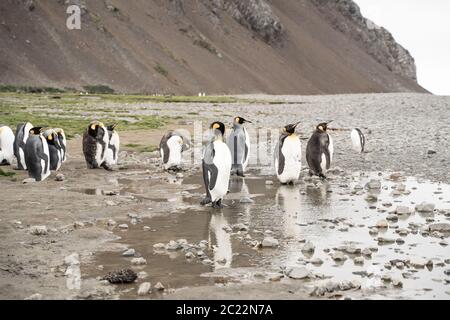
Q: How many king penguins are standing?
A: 13